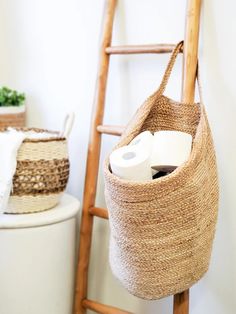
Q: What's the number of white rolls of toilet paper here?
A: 3